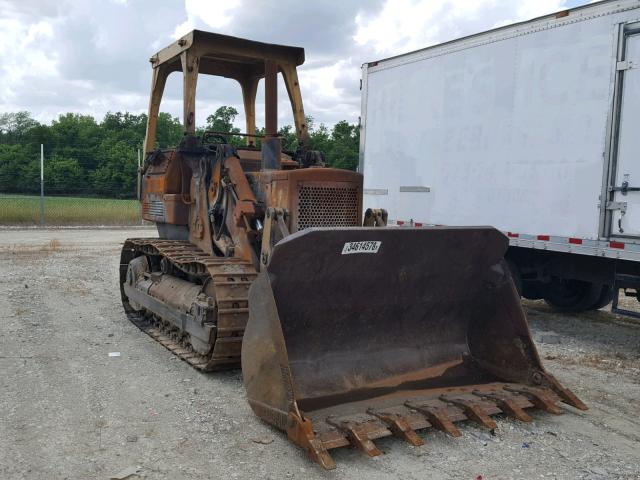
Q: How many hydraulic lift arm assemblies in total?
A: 2